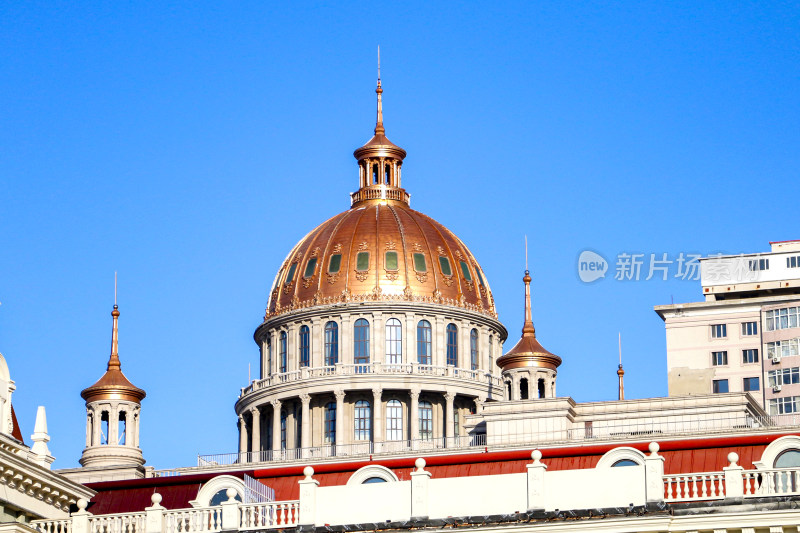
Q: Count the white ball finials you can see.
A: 8